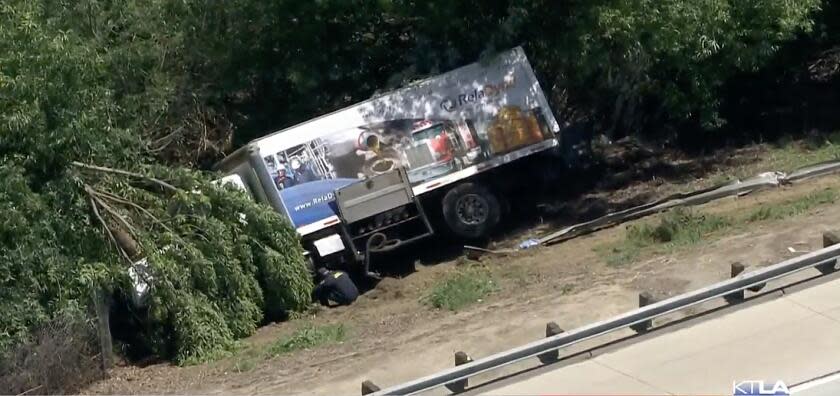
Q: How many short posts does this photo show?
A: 6